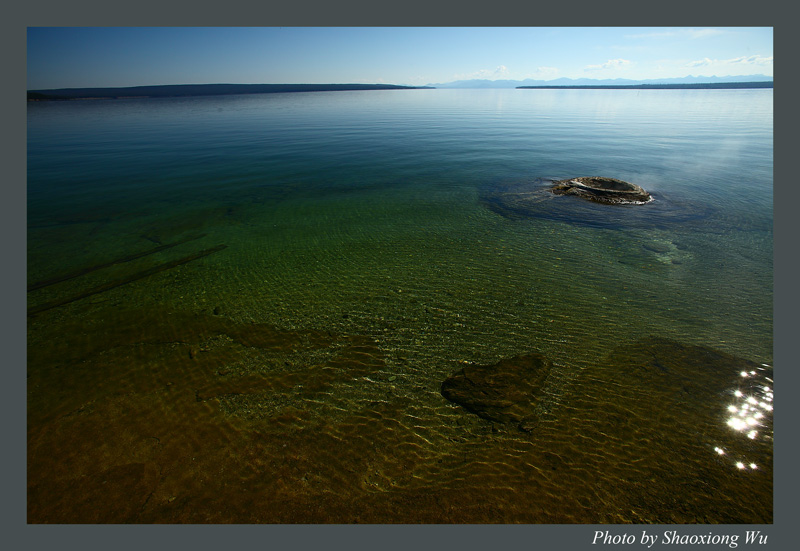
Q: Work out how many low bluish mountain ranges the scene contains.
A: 1